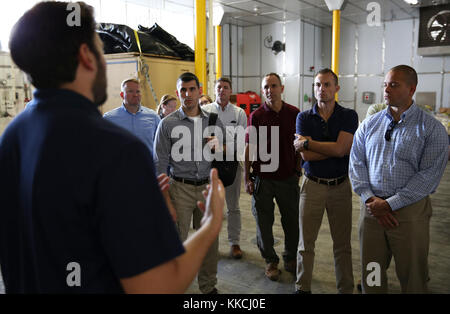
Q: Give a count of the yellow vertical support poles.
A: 3